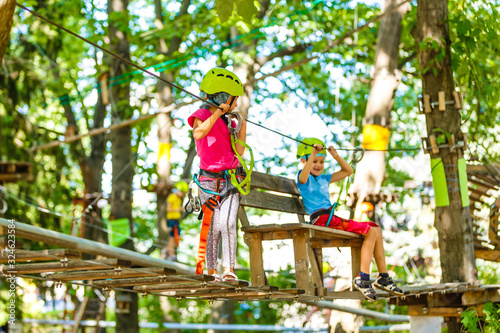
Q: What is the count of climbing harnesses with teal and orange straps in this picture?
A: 2